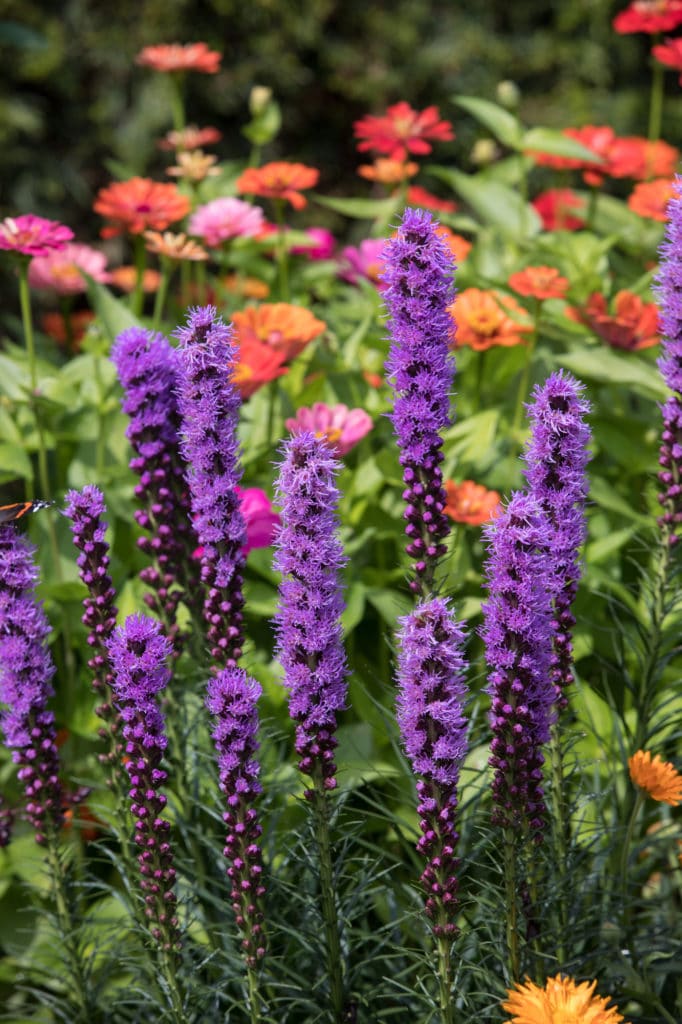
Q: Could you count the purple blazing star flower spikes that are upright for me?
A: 12